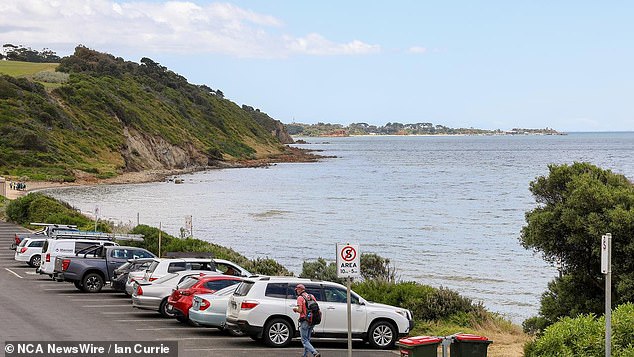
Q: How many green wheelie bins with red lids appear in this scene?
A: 2